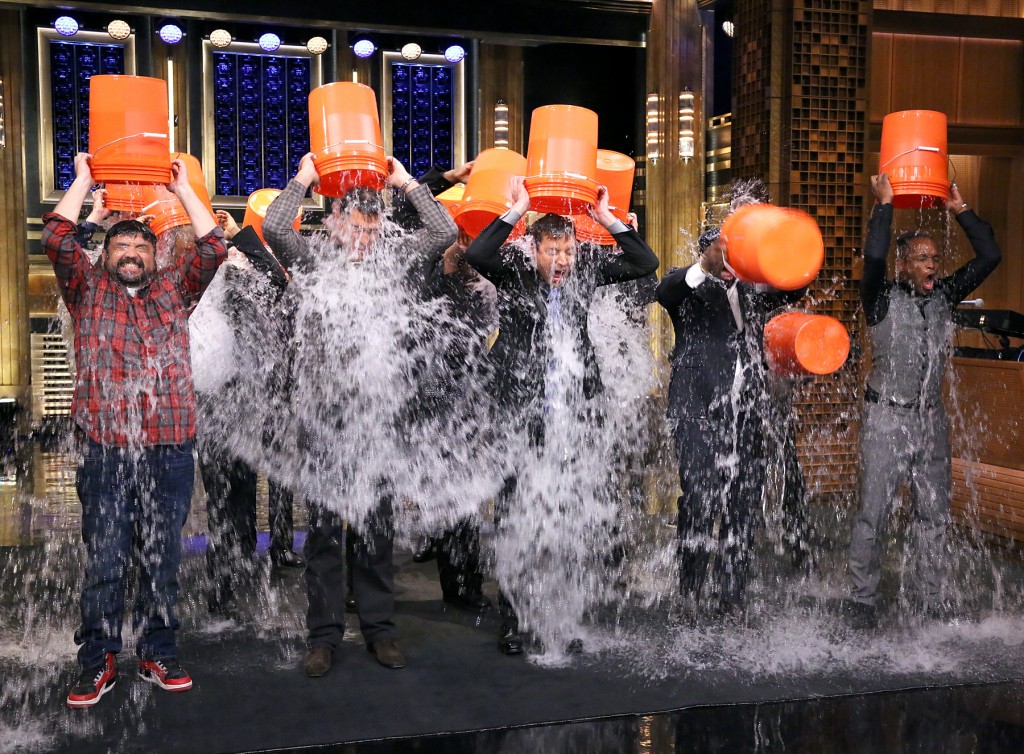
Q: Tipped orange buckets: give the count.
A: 12